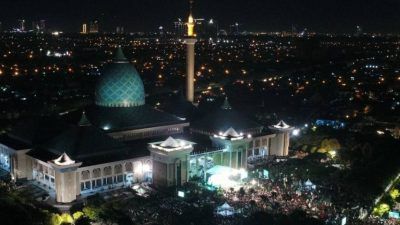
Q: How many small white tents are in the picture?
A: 2